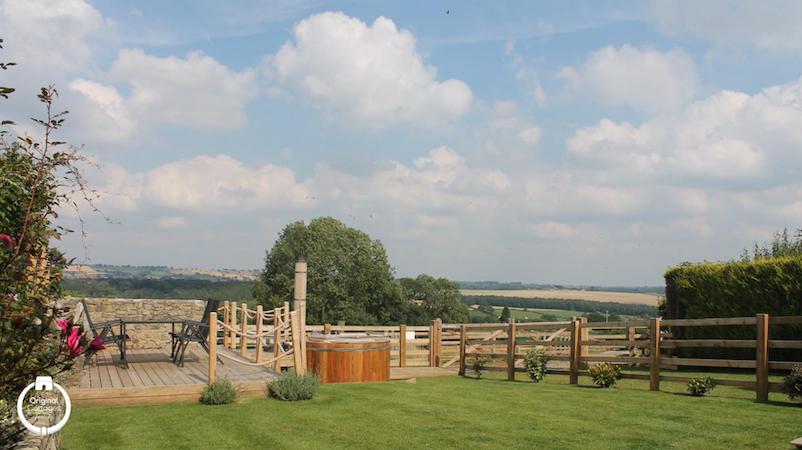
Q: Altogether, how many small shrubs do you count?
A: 7